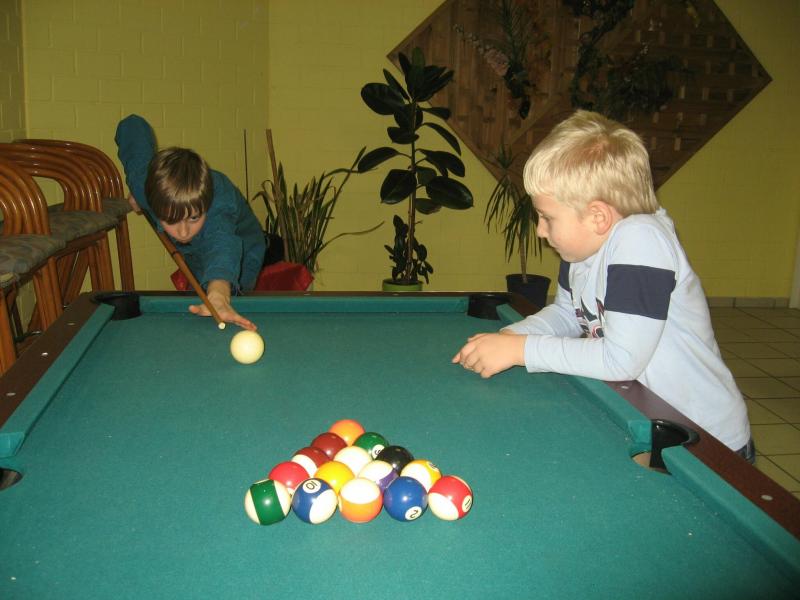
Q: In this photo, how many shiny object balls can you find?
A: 15